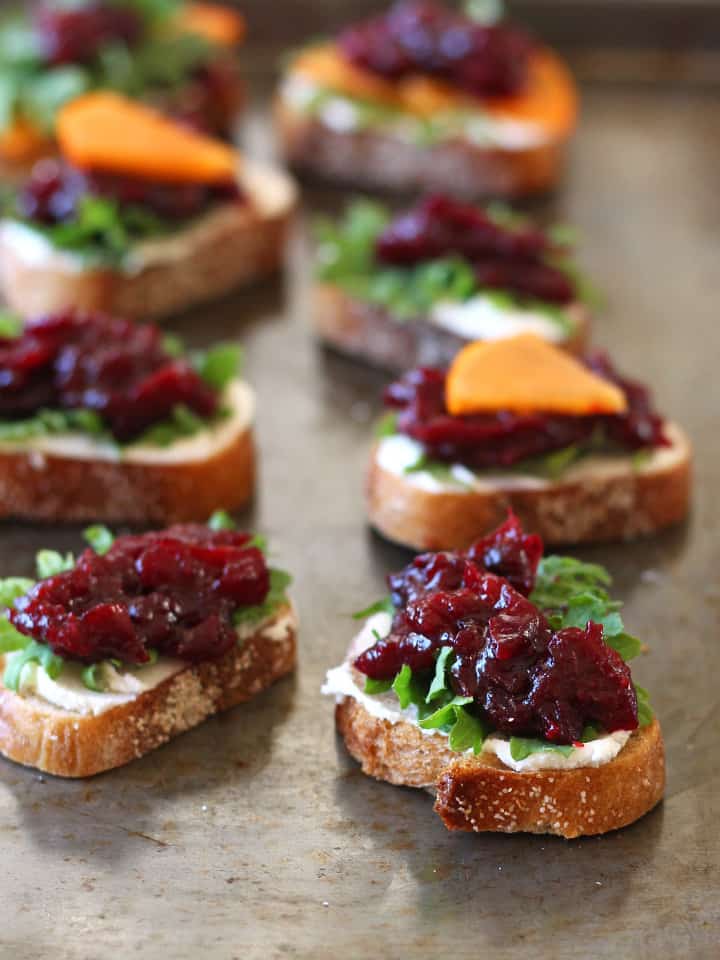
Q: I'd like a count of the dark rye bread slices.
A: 0